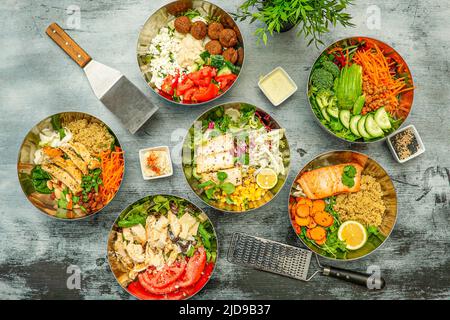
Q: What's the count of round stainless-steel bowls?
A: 6